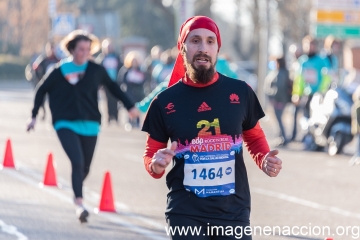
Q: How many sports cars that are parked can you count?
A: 0